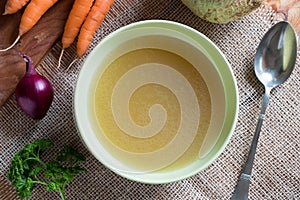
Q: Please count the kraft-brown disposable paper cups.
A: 0